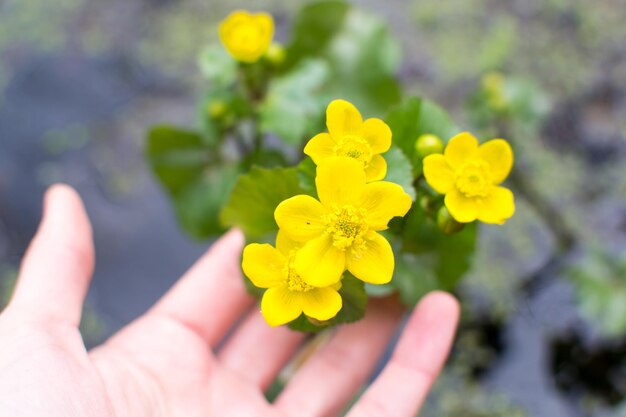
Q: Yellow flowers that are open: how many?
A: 5